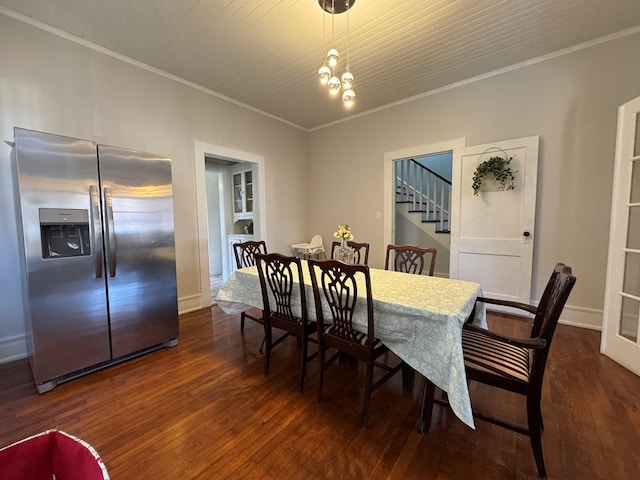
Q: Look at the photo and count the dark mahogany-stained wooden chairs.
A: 6